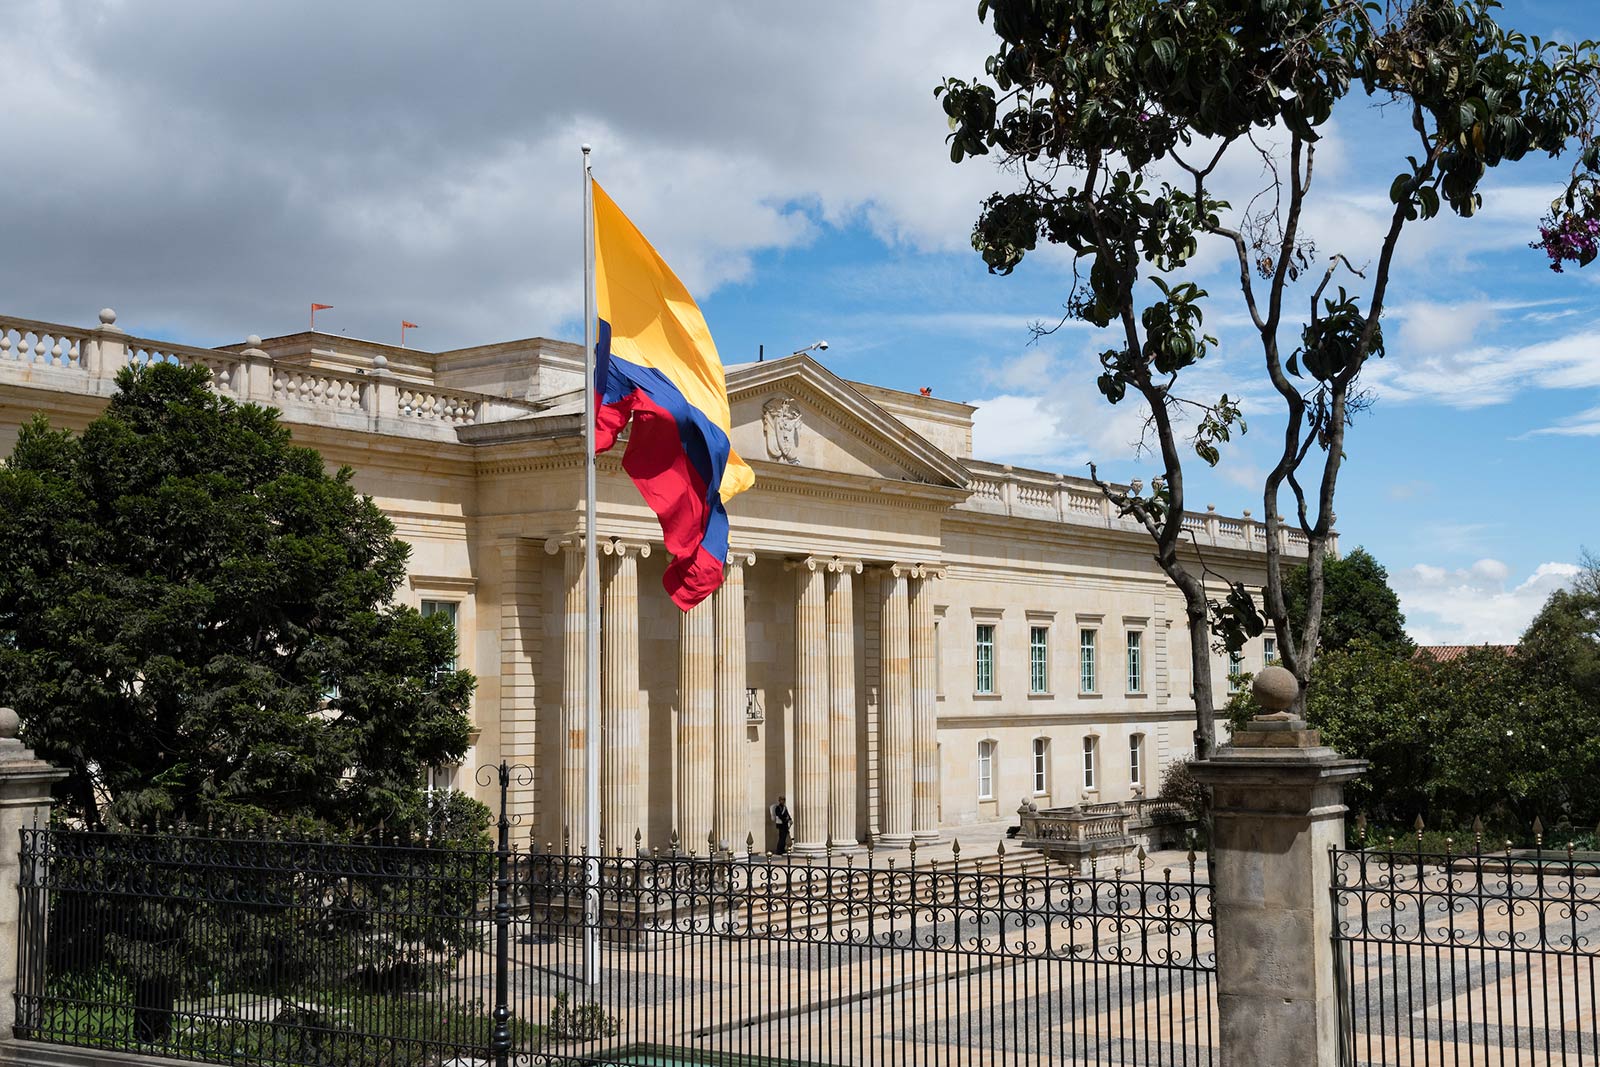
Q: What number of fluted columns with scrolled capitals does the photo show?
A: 8